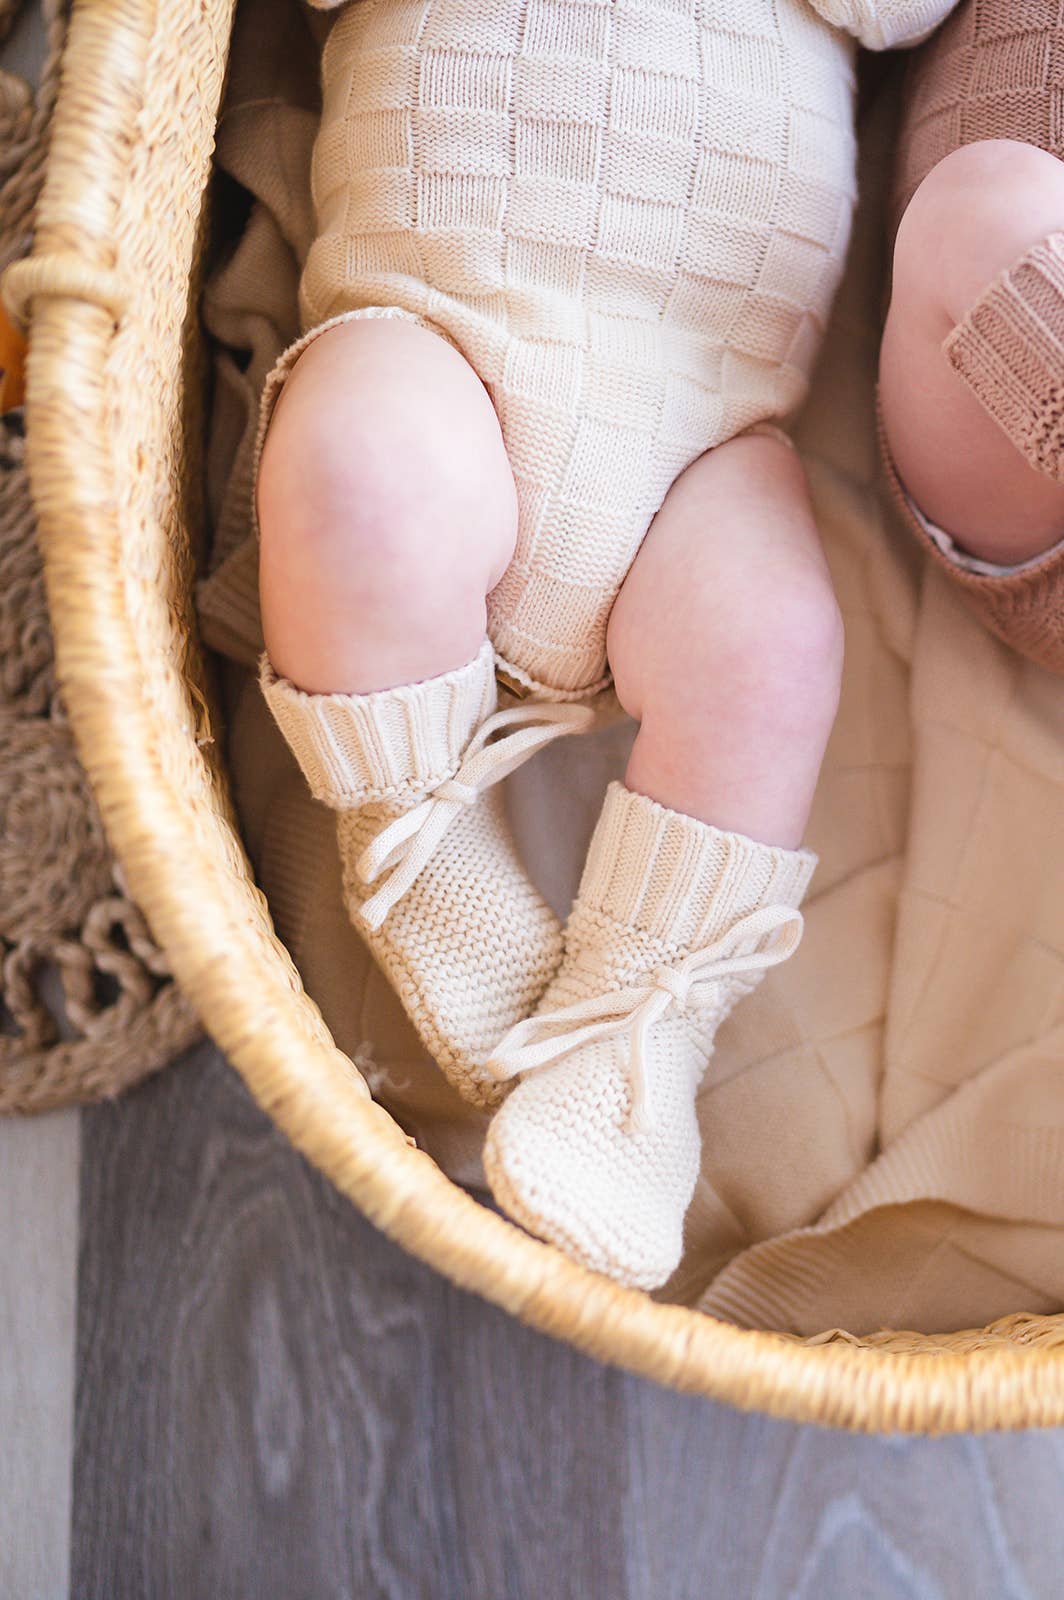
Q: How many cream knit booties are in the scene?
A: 2